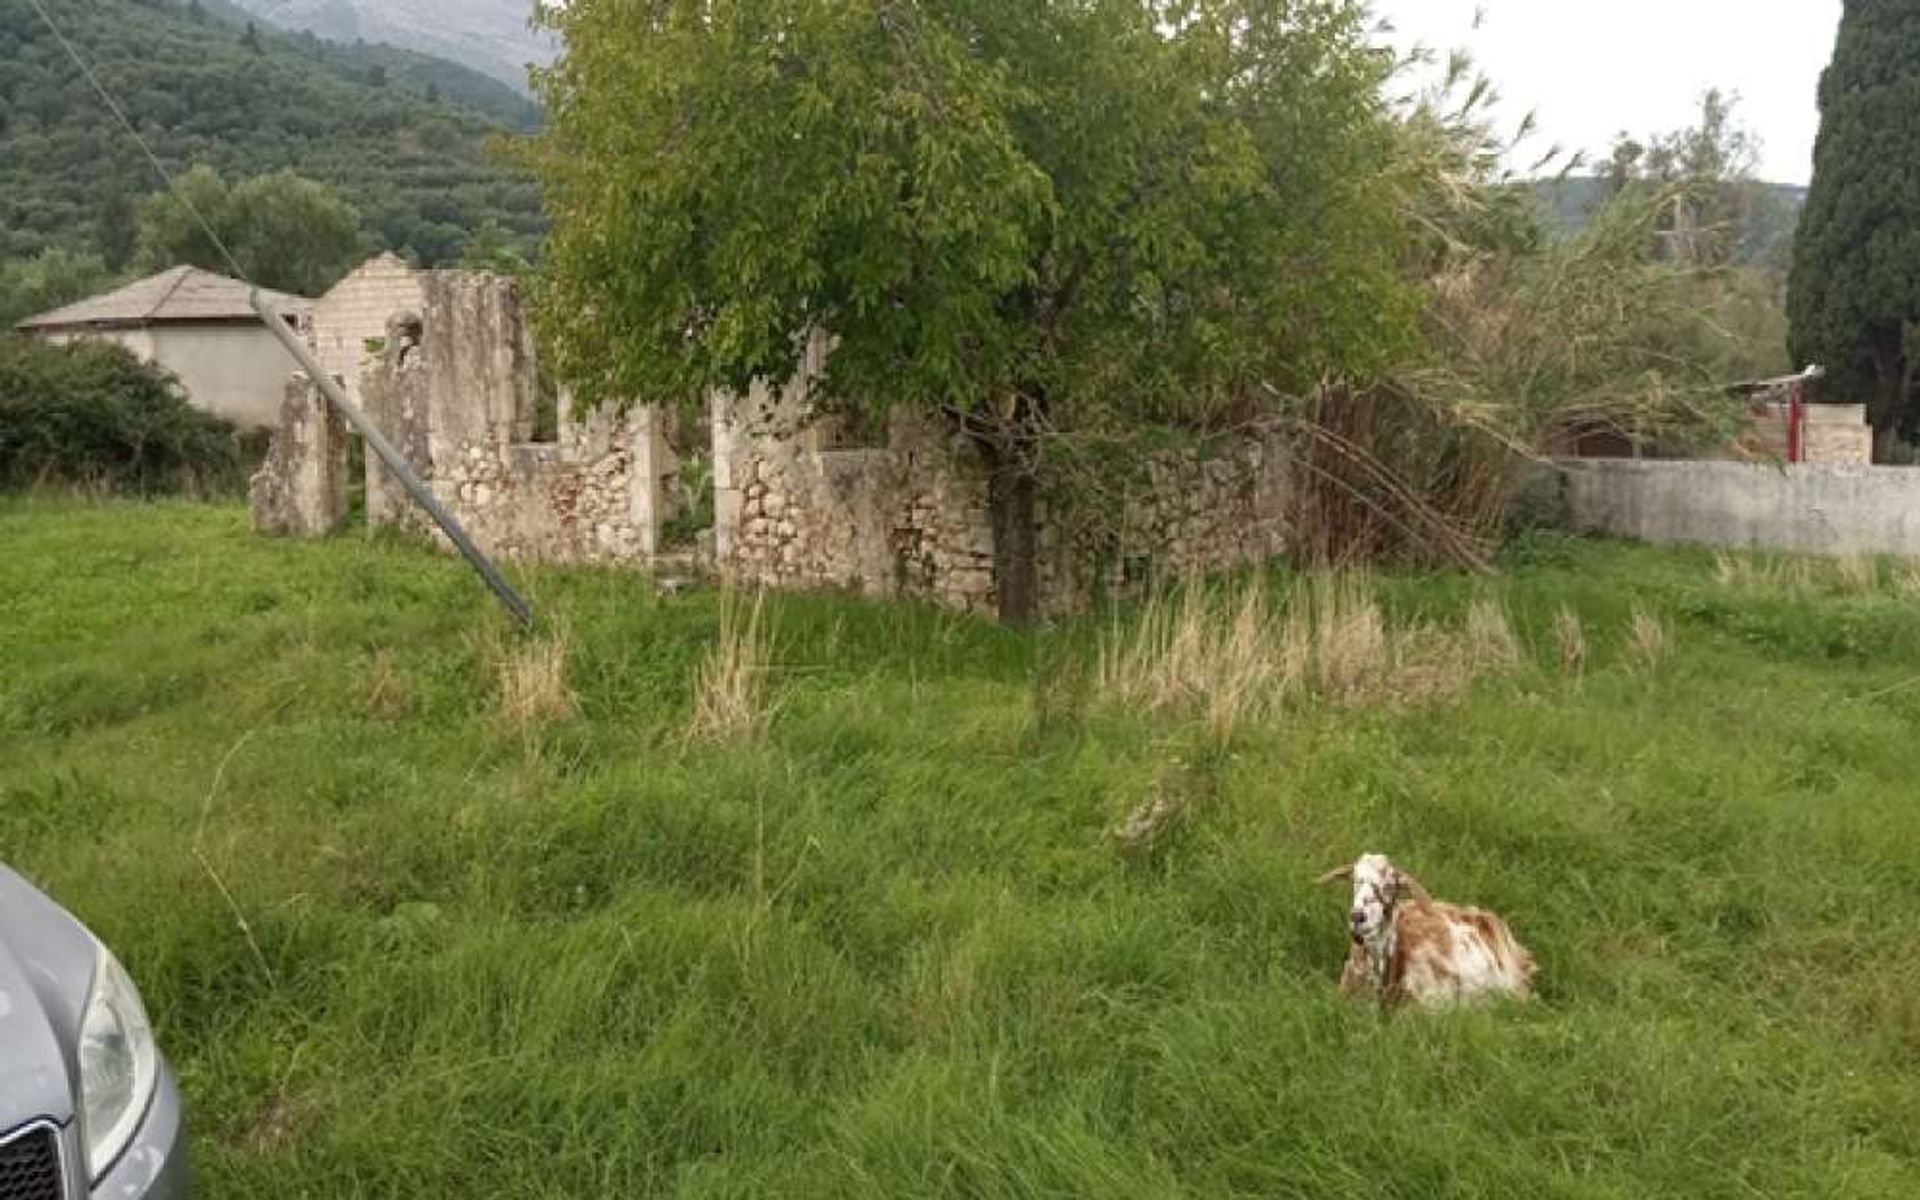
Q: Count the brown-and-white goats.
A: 1